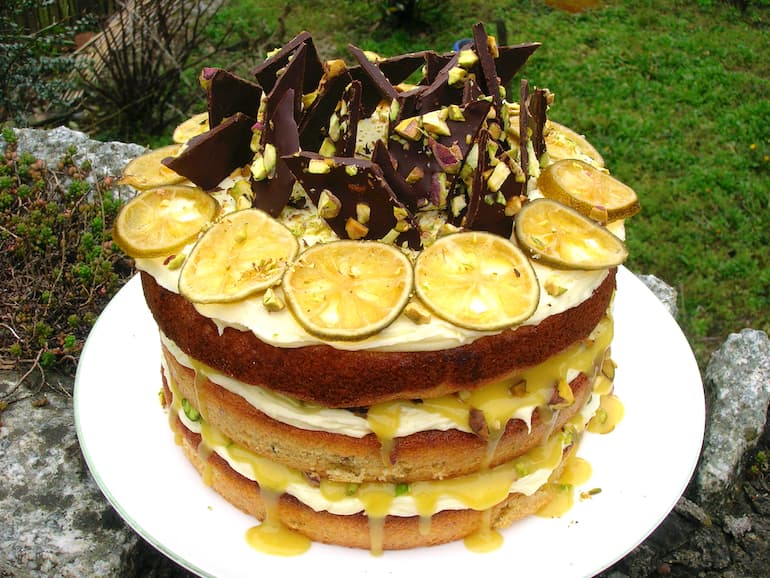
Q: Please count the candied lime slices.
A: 9